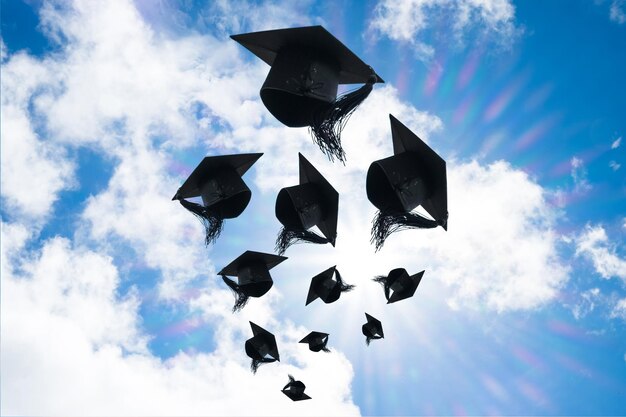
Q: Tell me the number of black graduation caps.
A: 11